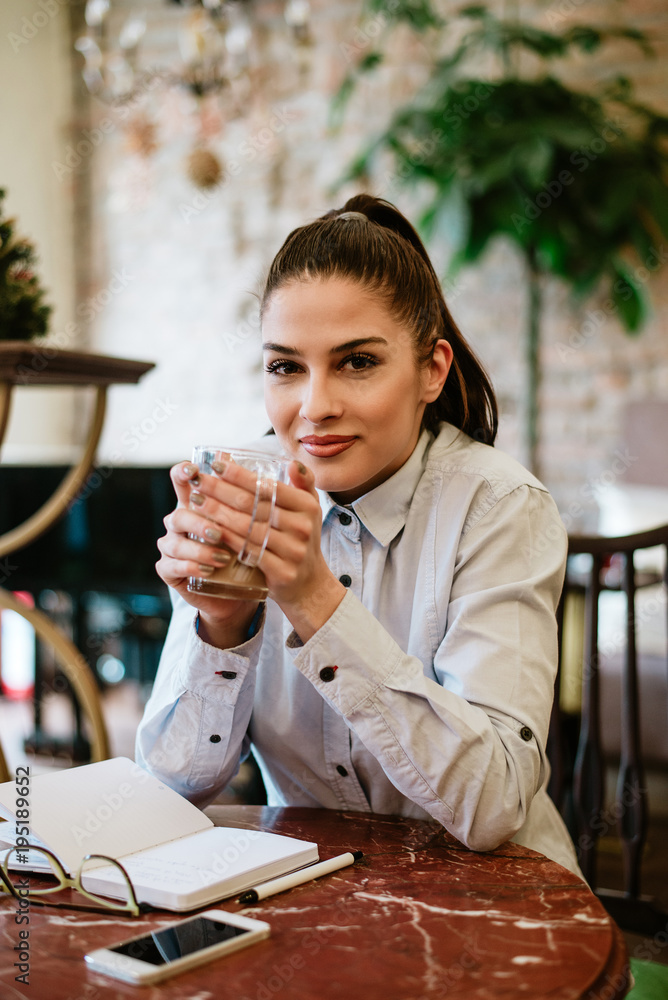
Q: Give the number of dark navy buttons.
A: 7